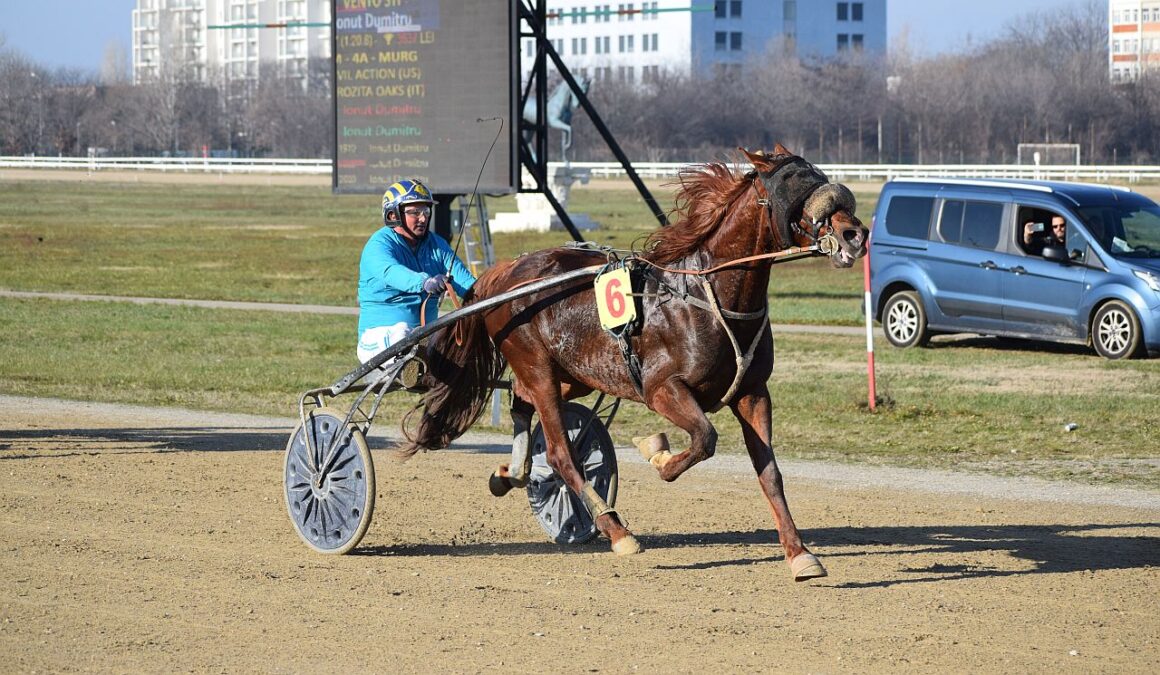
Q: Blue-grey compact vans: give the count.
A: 1